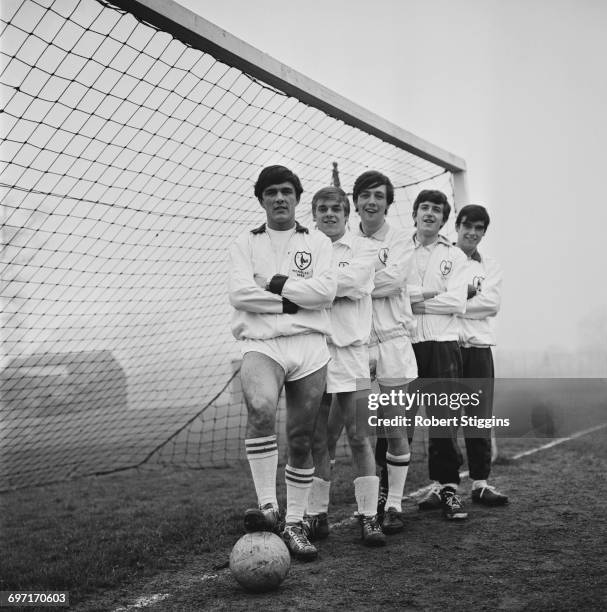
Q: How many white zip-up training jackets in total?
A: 5